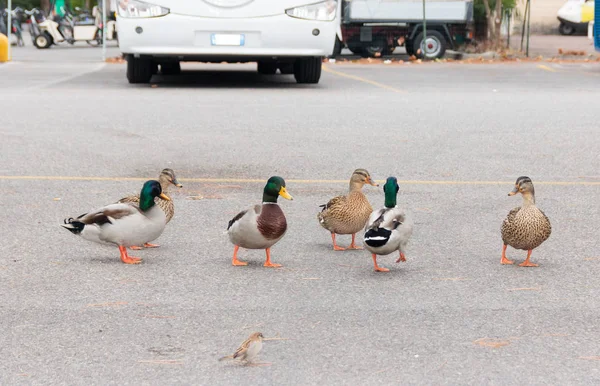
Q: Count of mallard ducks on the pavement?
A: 6